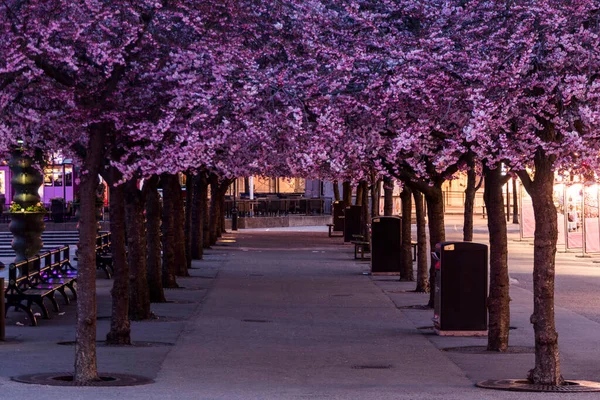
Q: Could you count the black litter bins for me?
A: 4